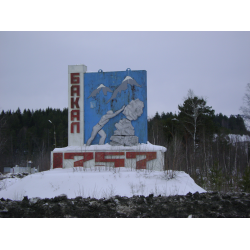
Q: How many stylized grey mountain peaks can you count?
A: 2